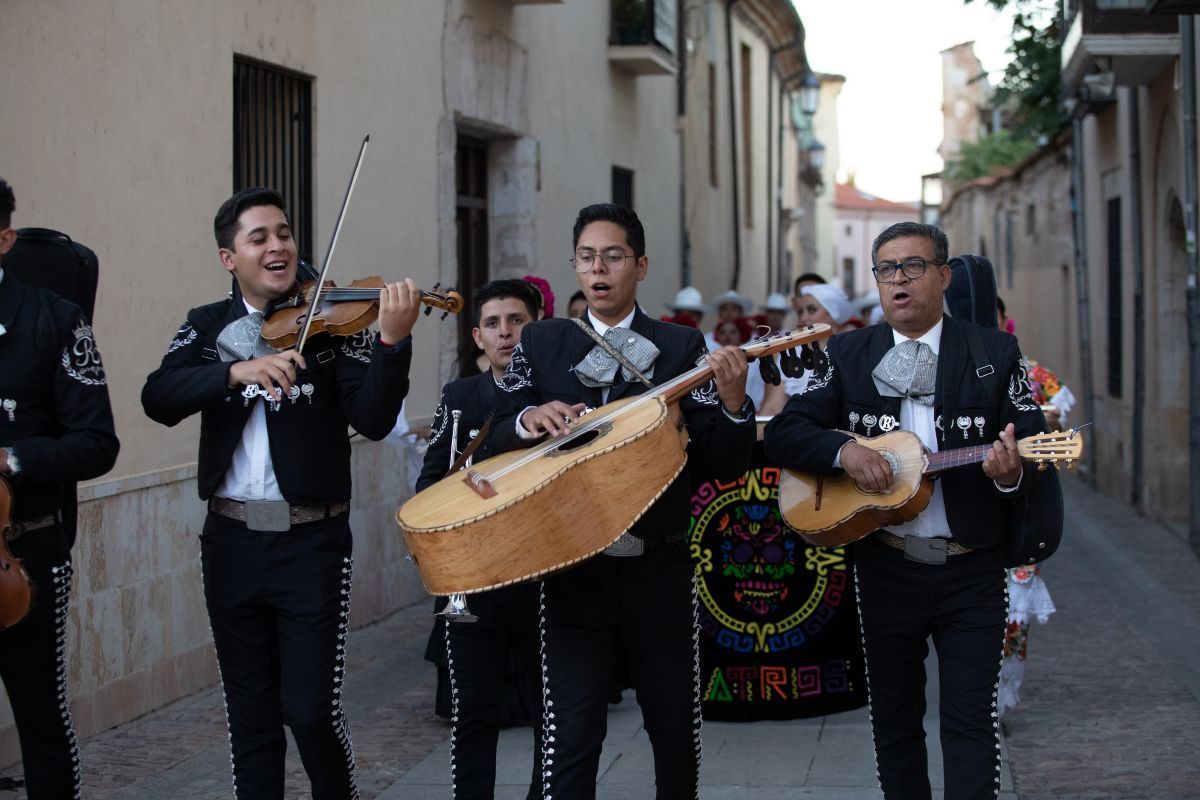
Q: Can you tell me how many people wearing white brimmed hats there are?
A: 4